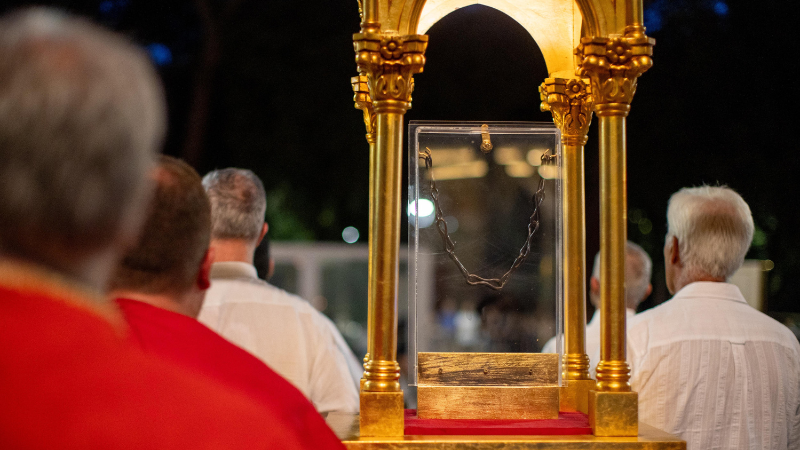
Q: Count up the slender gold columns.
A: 4